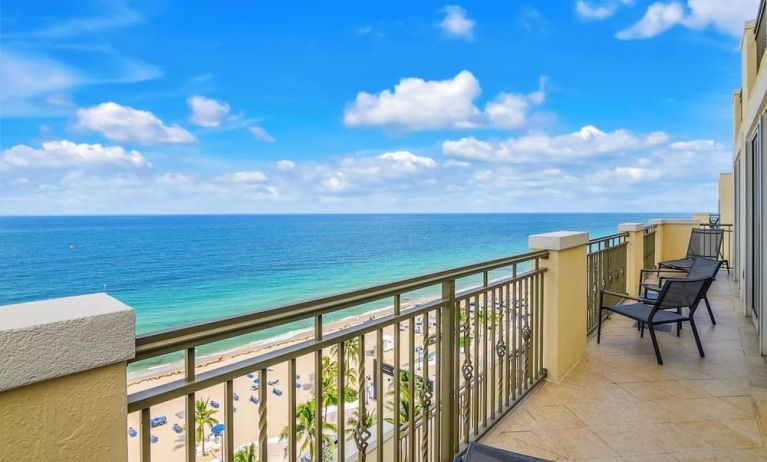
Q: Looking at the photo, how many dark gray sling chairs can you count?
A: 3